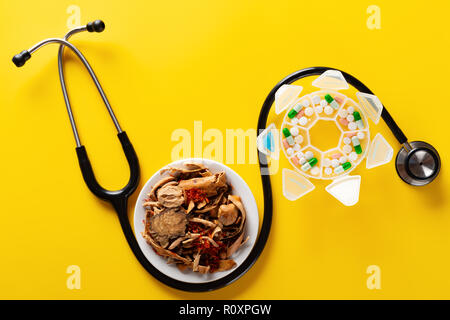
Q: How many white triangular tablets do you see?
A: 0